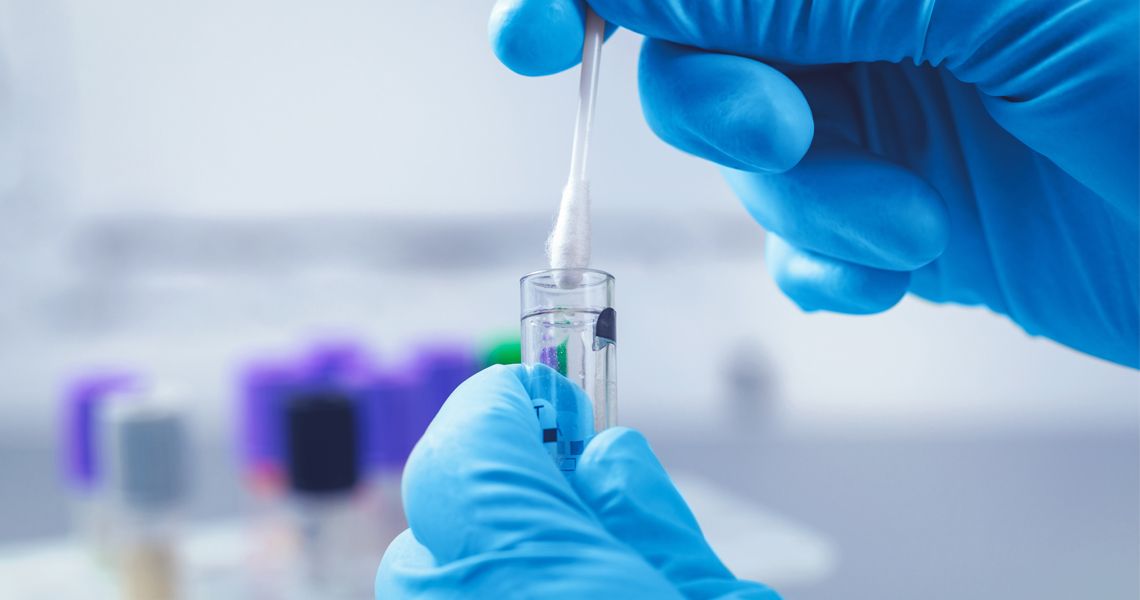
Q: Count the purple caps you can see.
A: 5